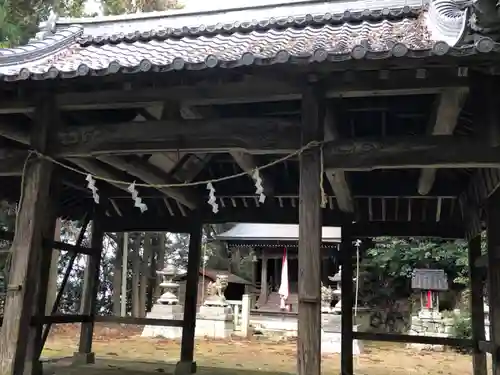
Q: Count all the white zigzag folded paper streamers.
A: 4